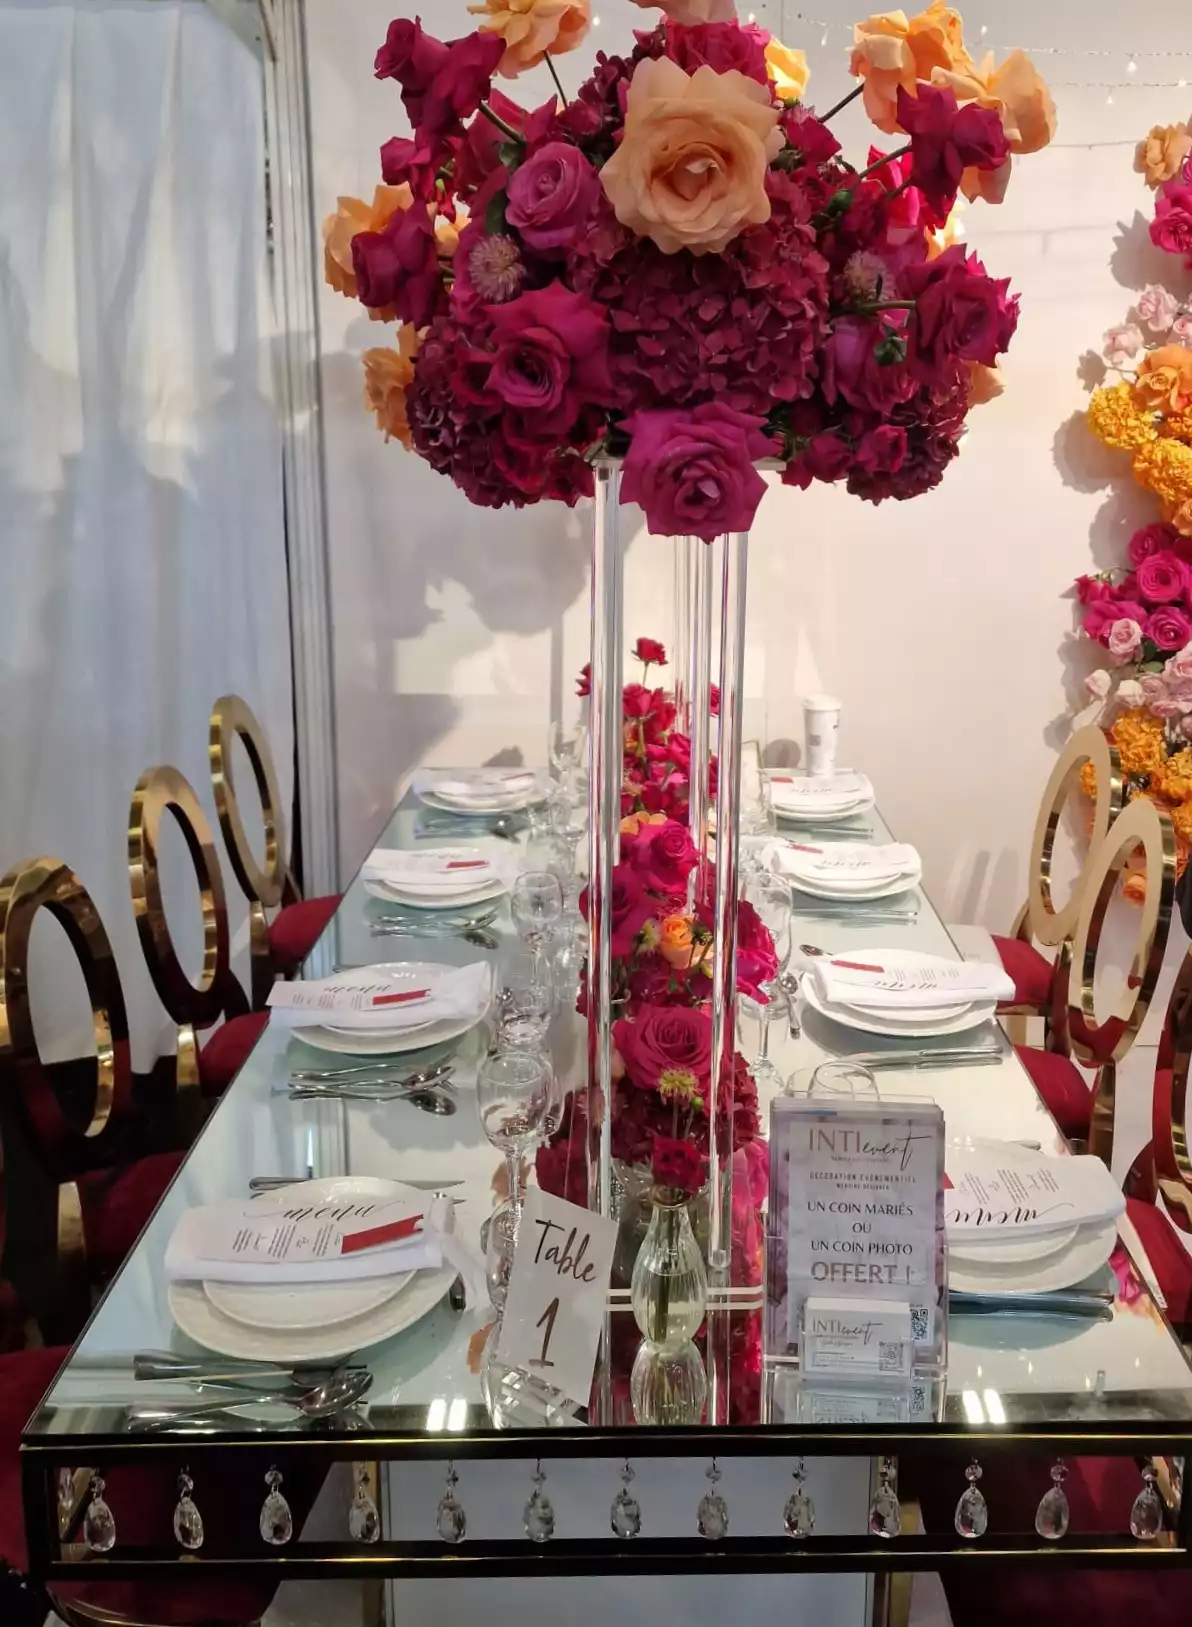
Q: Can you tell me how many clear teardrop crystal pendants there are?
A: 13